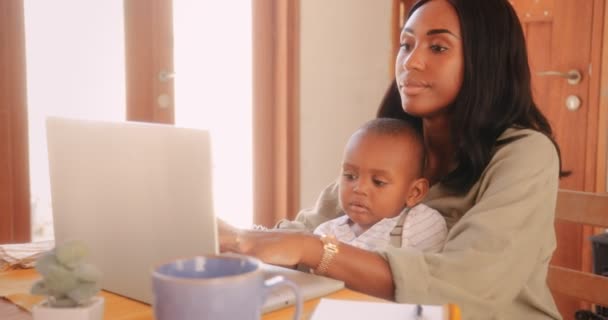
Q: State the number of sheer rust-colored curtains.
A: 0